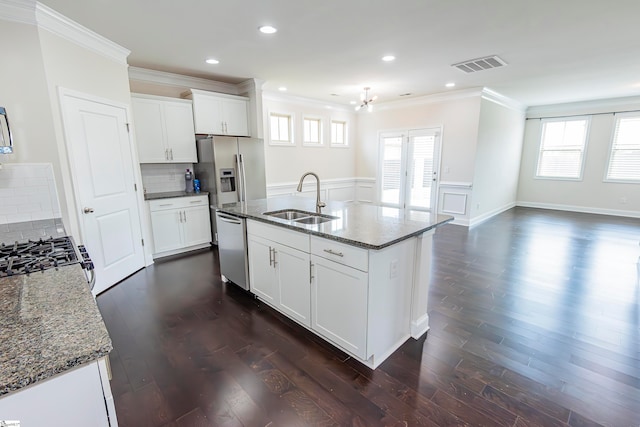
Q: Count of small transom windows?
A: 3